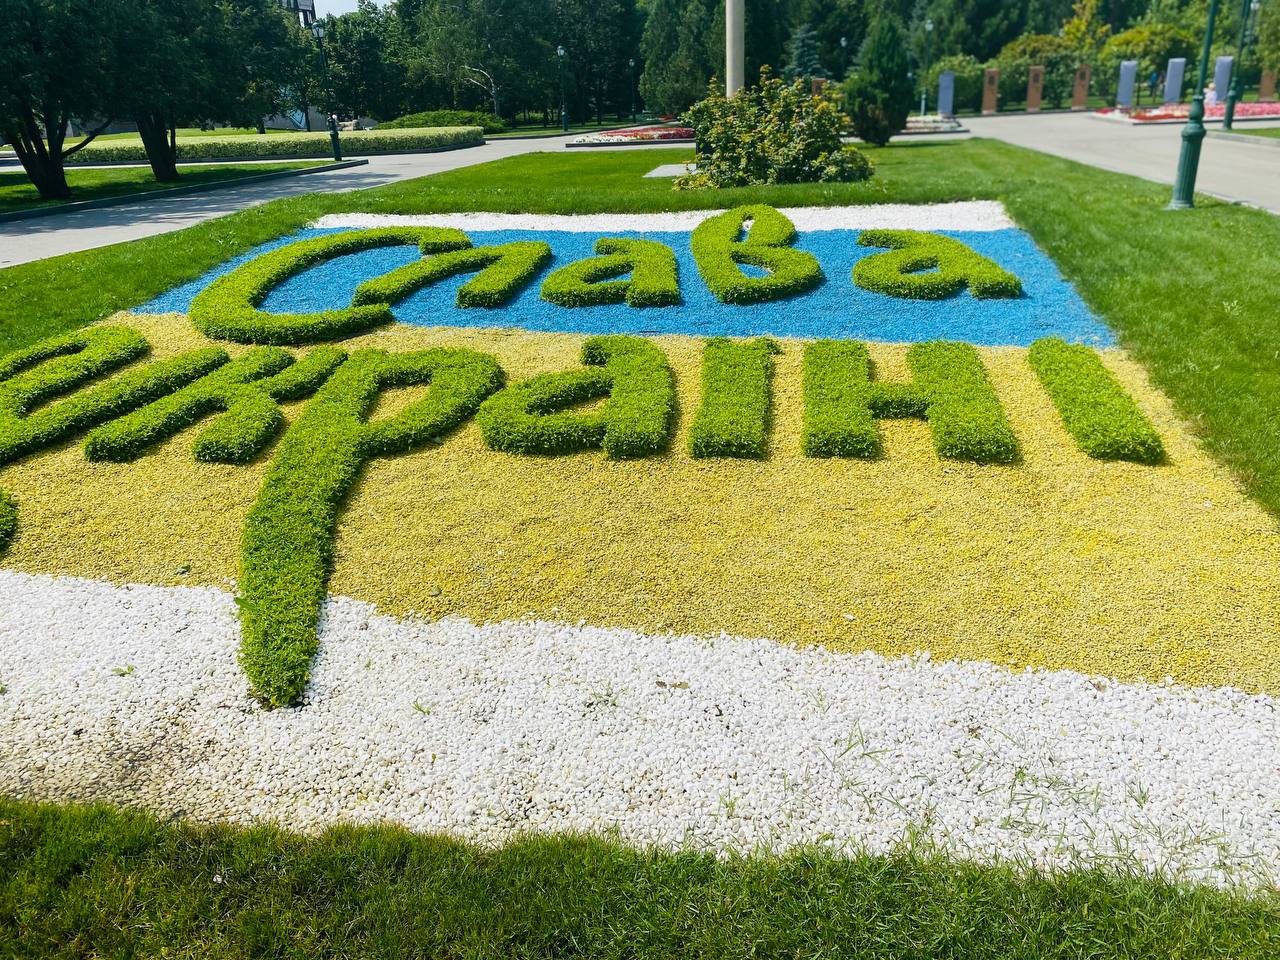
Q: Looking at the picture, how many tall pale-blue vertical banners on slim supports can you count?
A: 4